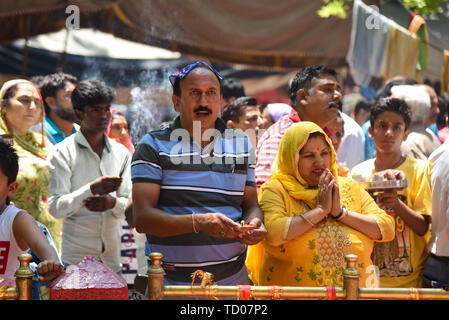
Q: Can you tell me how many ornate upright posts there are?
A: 3